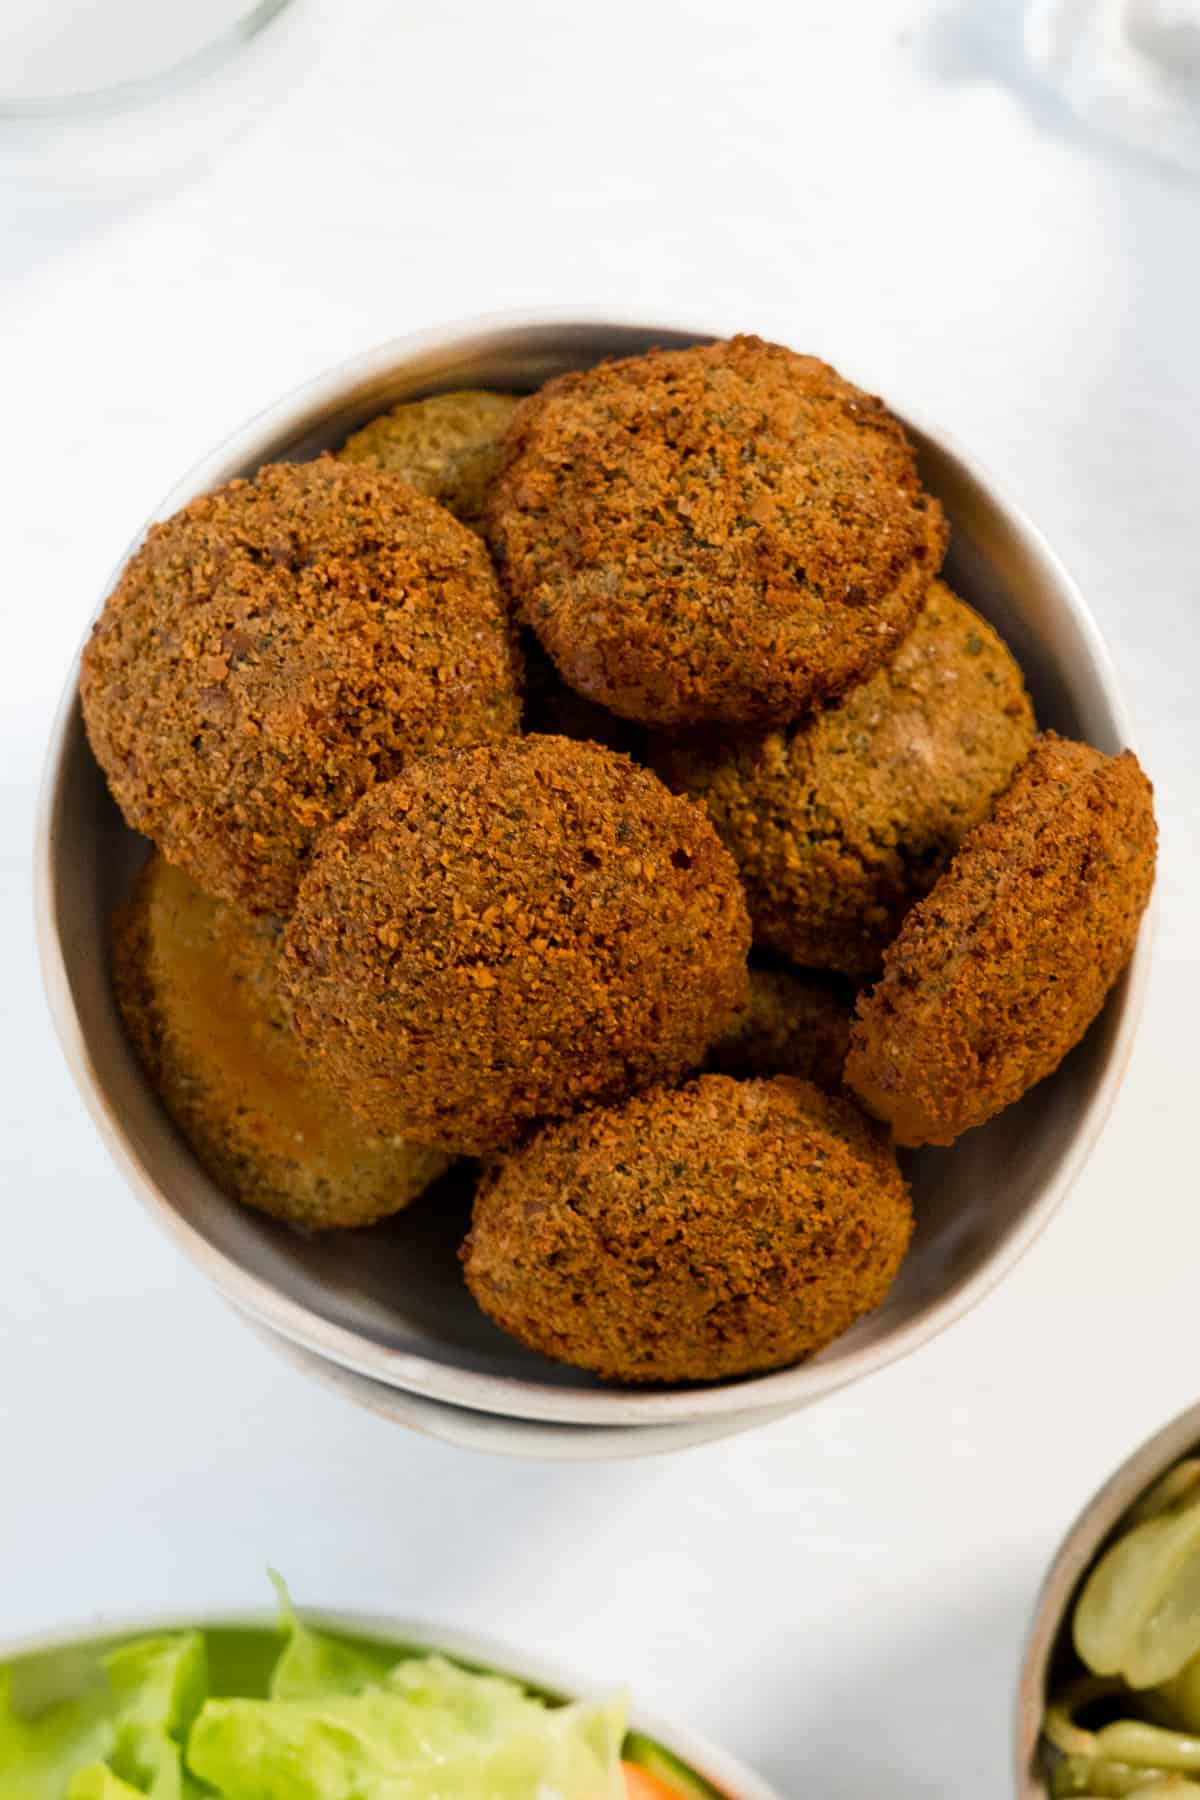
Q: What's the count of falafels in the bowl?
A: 9